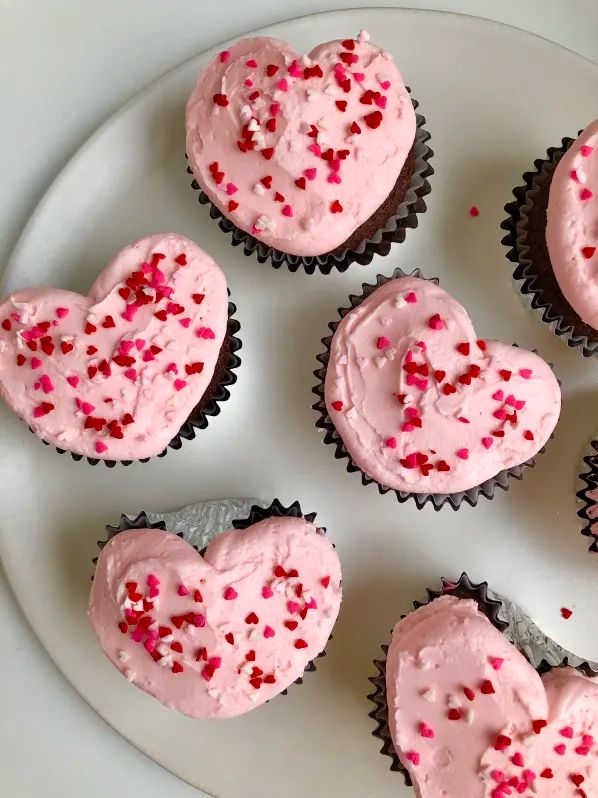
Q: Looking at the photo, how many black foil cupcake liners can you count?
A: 7